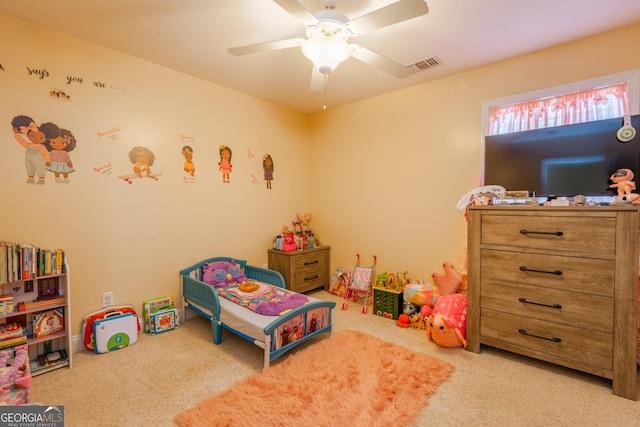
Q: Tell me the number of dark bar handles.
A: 6